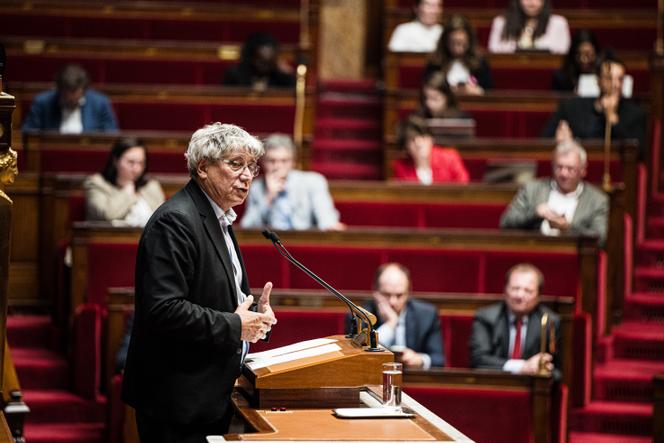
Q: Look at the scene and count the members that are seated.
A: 14